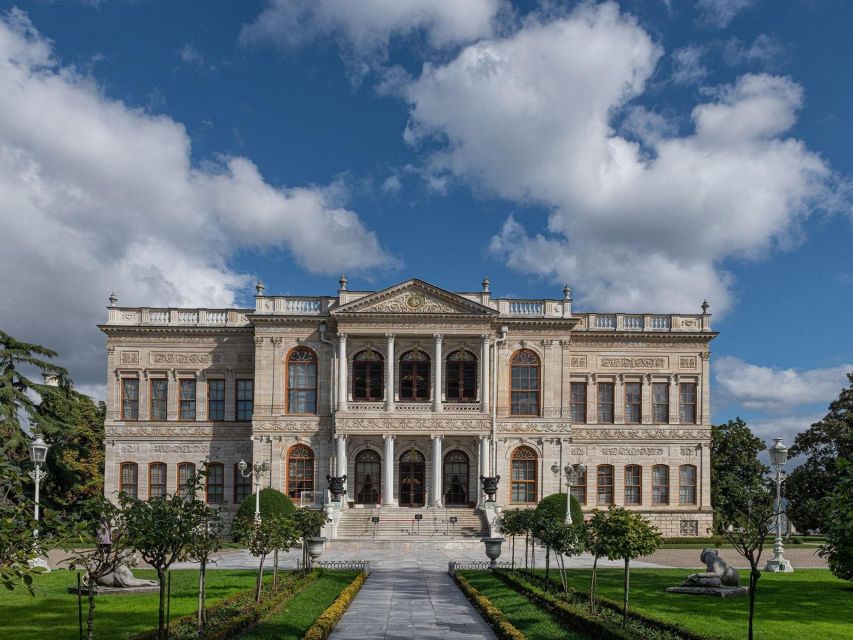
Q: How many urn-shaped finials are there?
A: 6